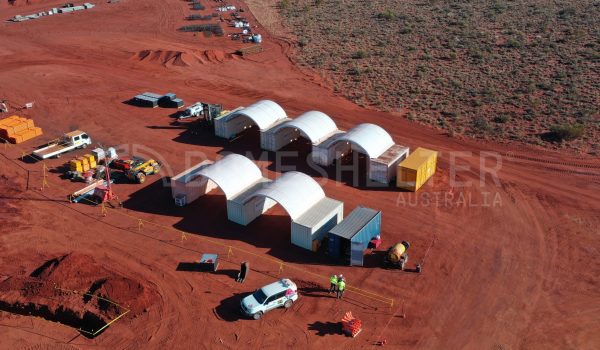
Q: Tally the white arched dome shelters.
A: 5